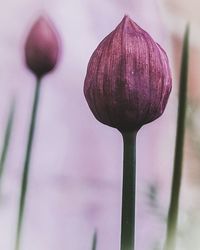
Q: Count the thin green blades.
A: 3